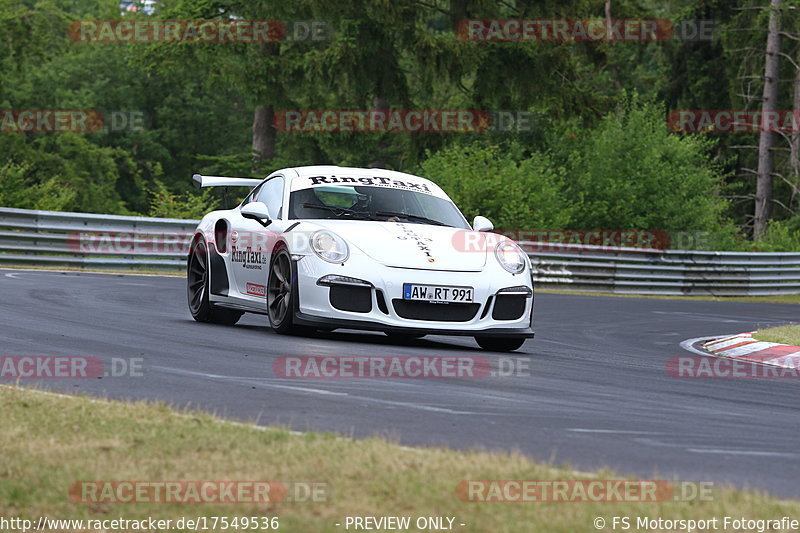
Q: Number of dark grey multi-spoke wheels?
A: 2